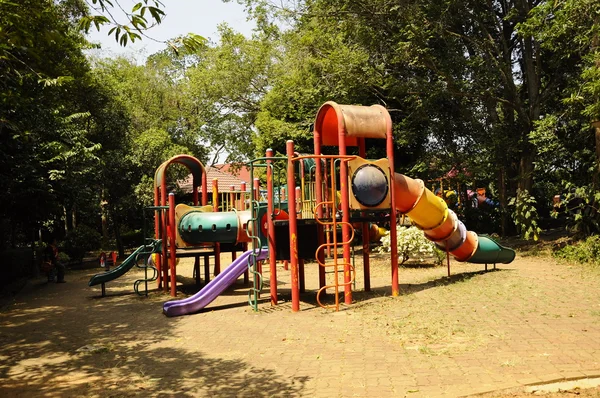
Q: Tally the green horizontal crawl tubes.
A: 1